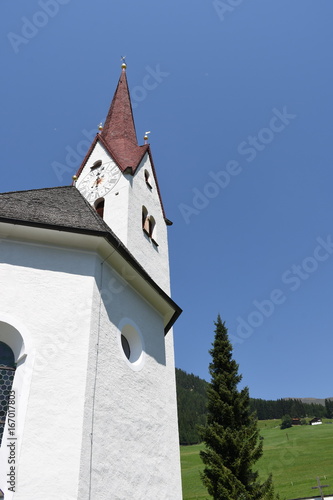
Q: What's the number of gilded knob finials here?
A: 4